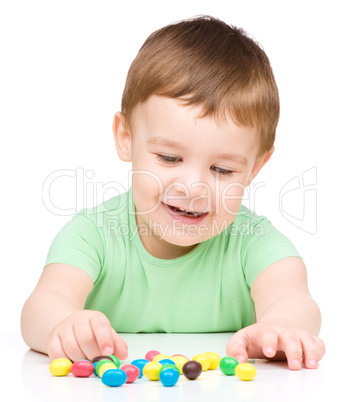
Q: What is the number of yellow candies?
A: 8